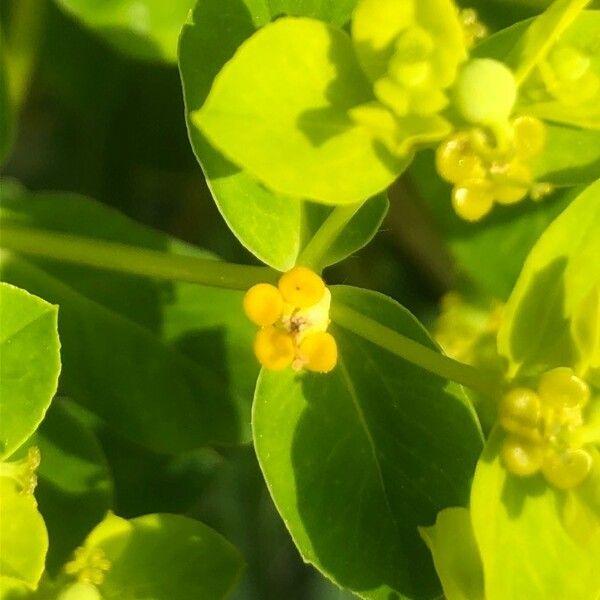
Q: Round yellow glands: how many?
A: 12